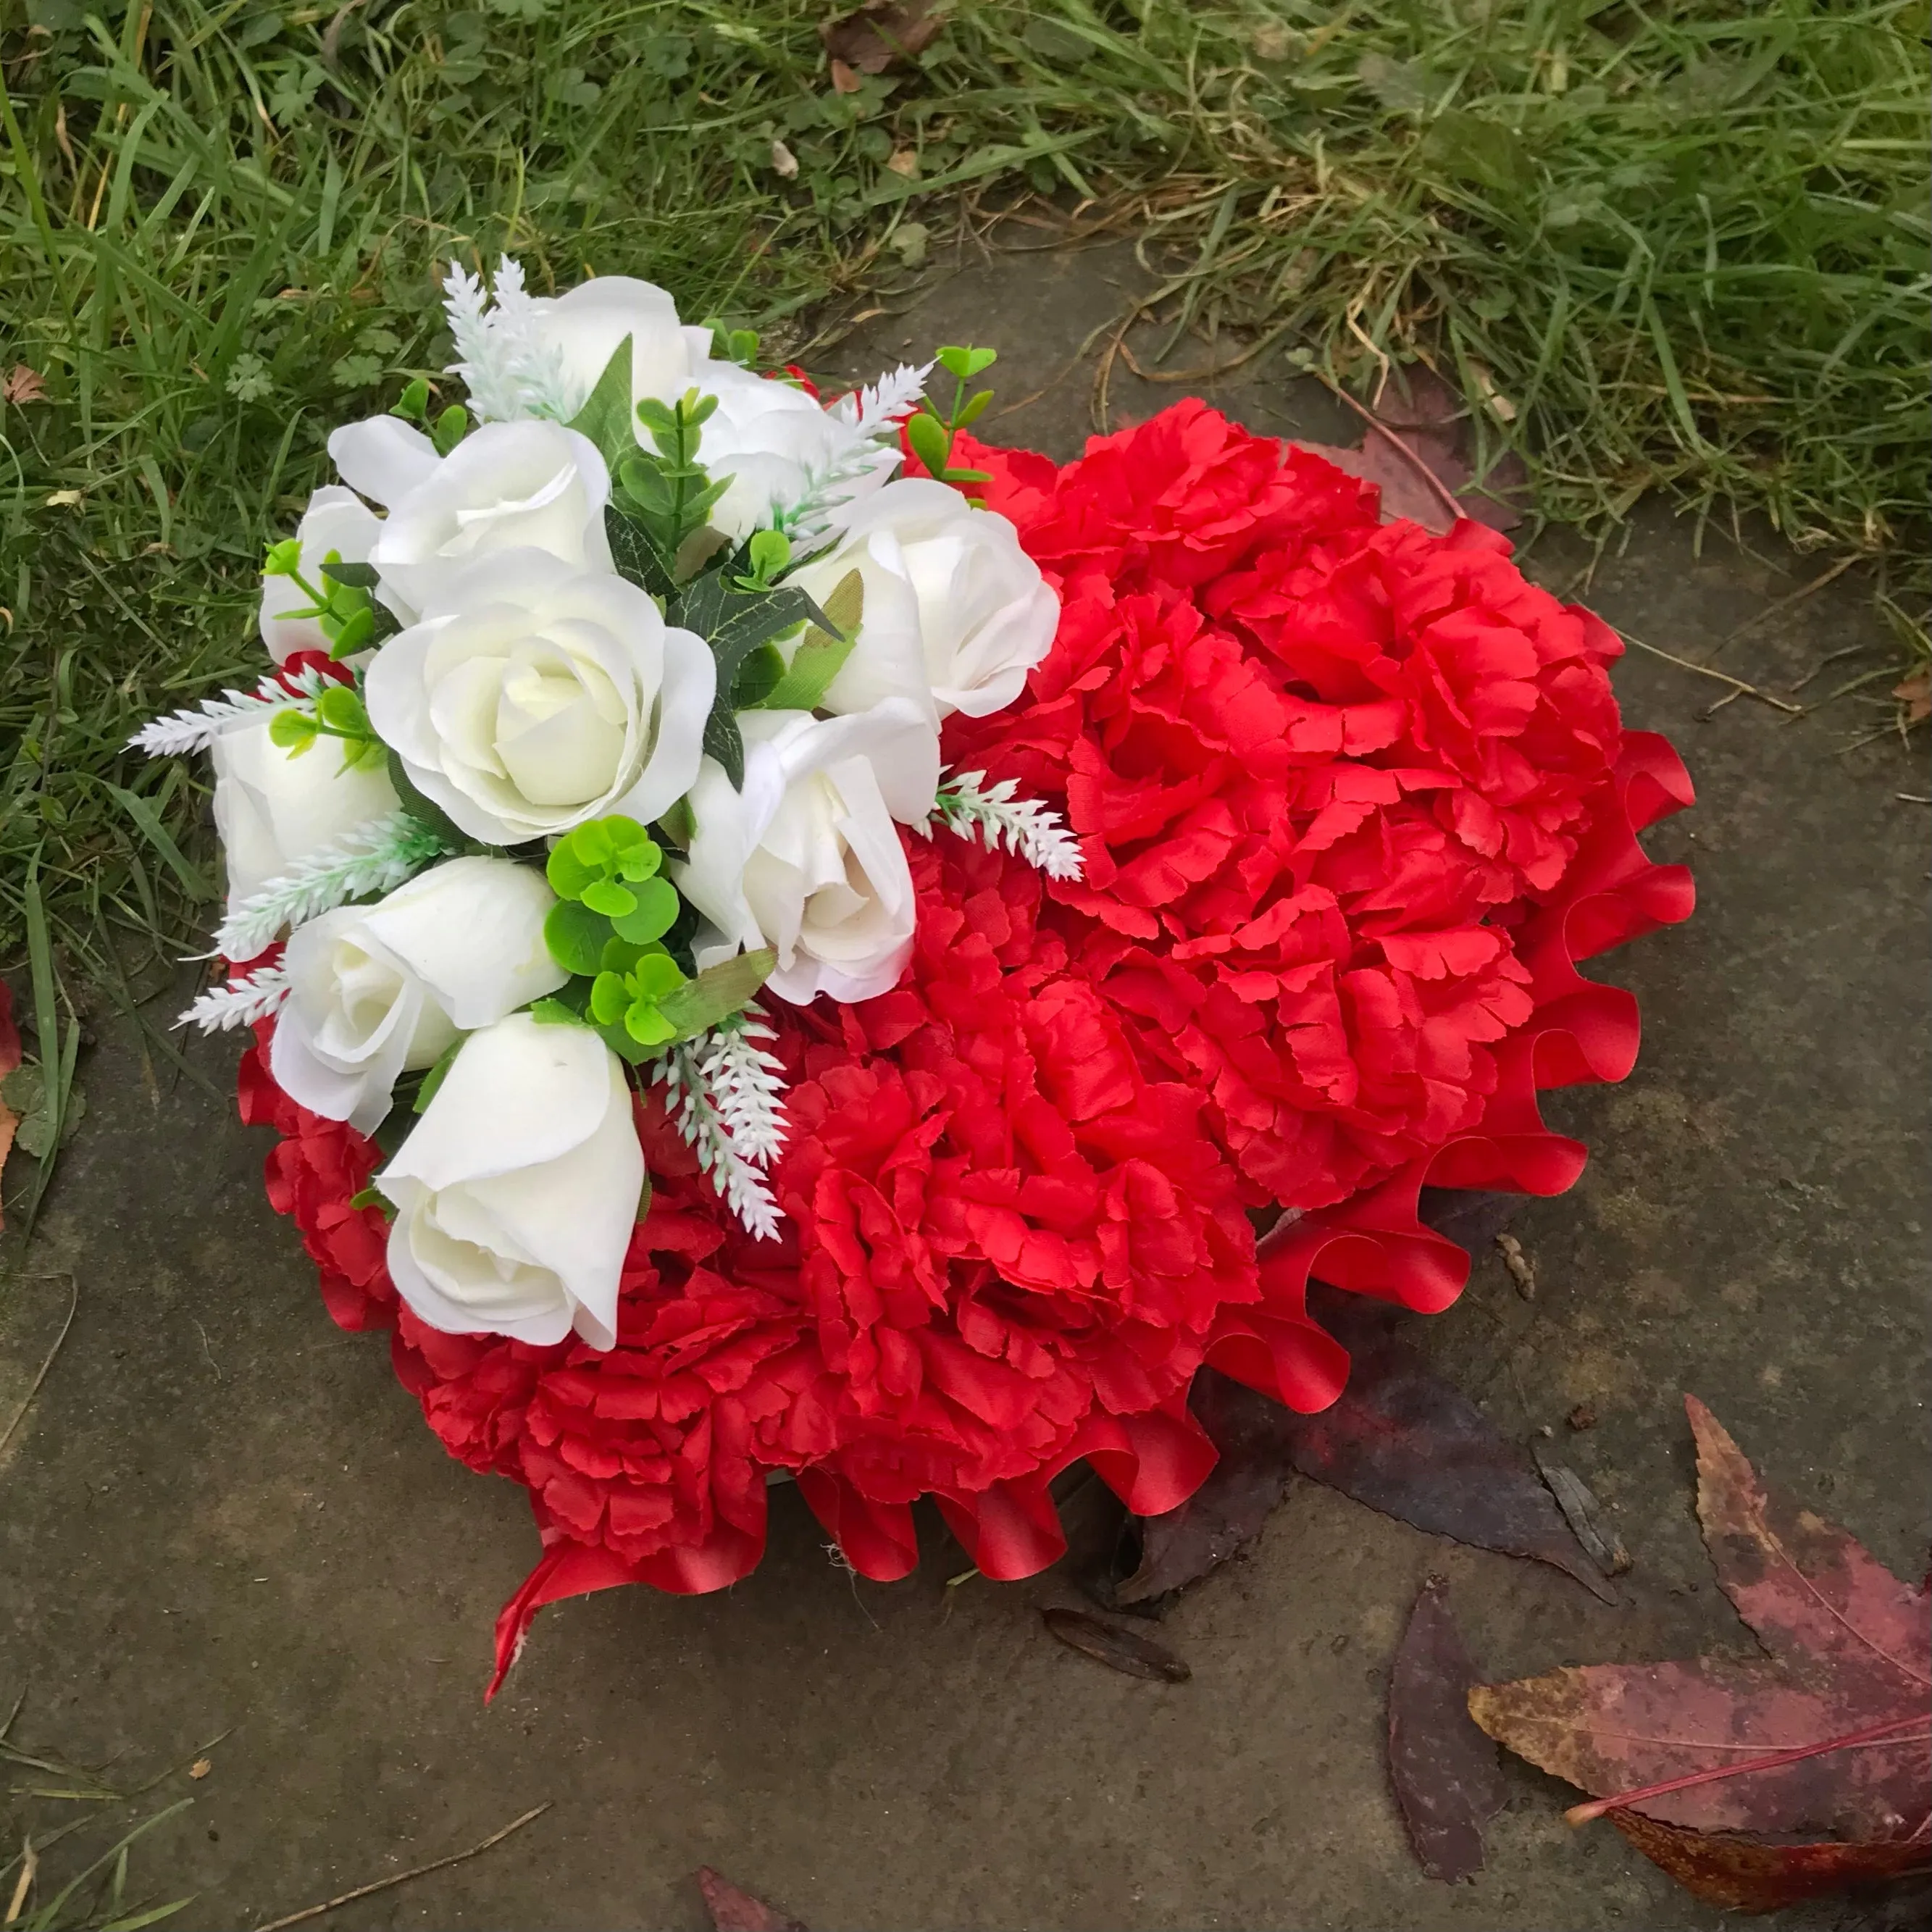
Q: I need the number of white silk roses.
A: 10